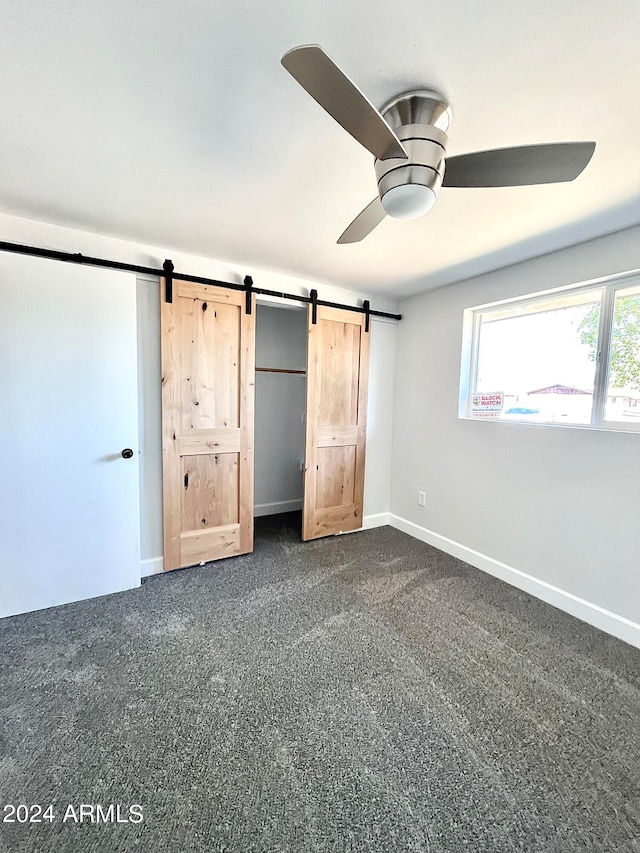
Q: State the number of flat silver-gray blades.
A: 3